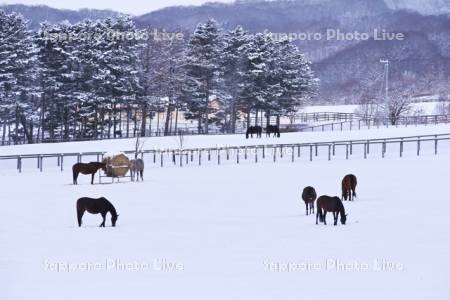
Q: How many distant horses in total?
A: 2